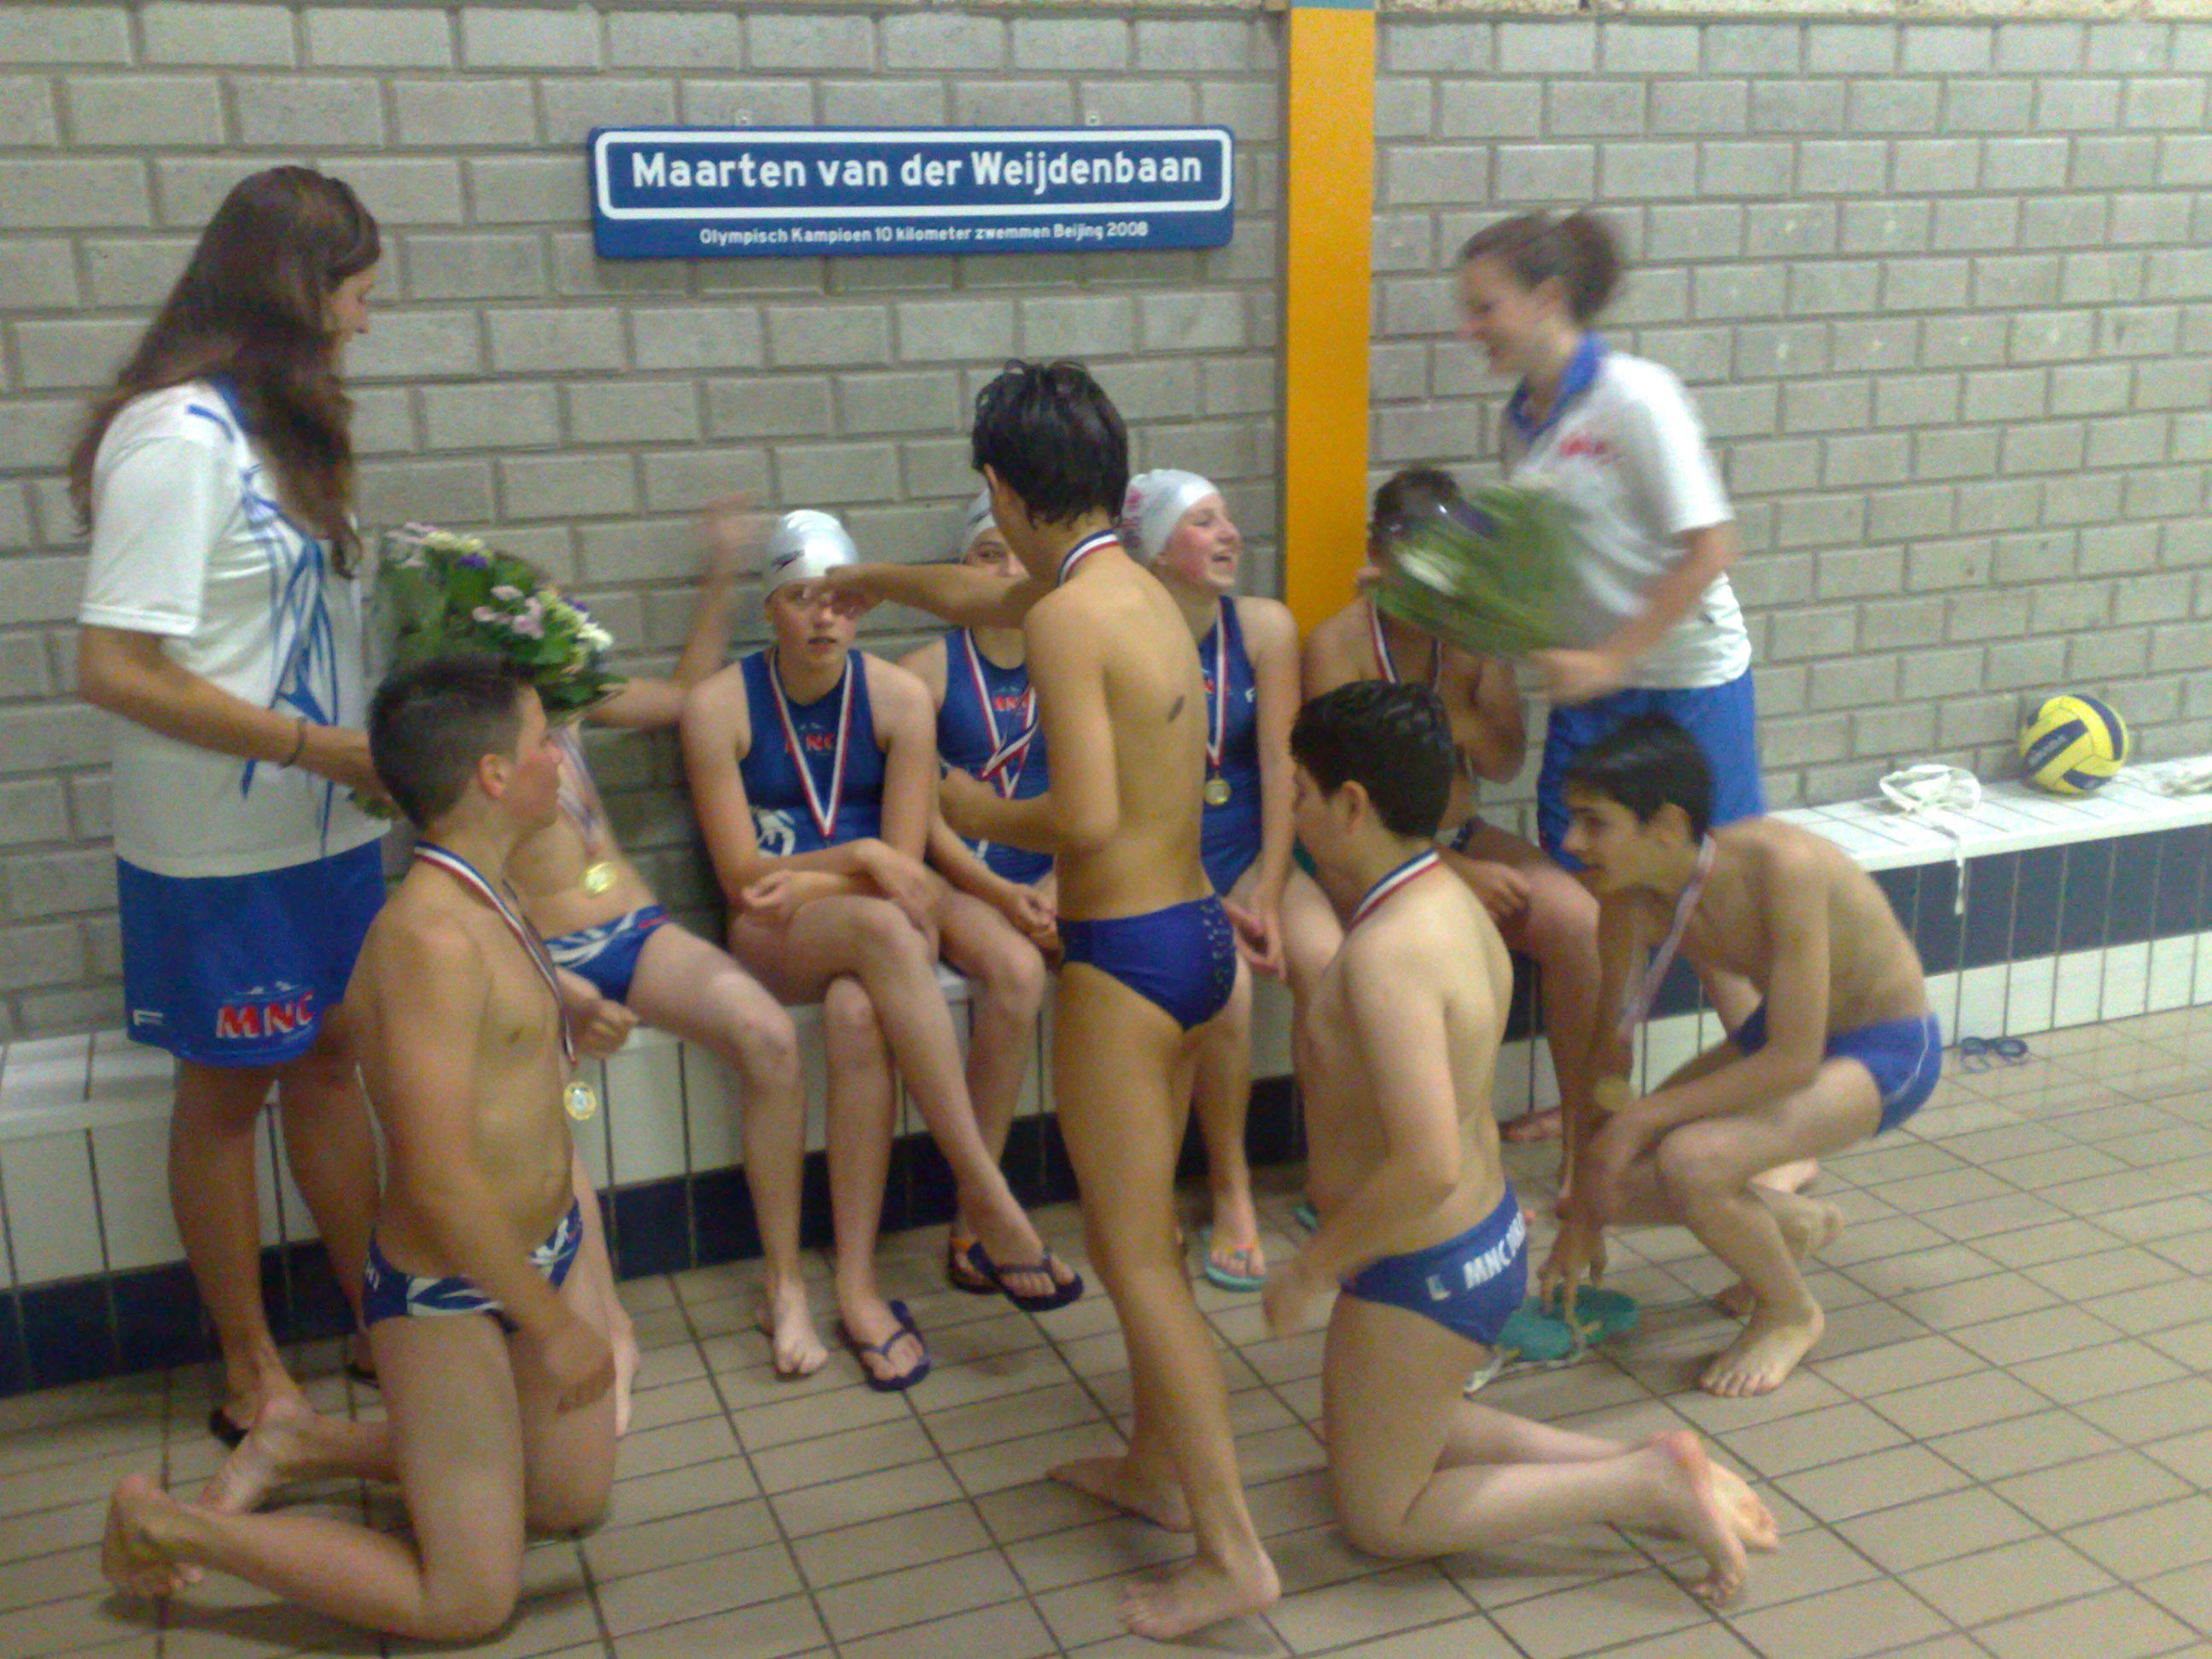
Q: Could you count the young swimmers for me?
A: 9